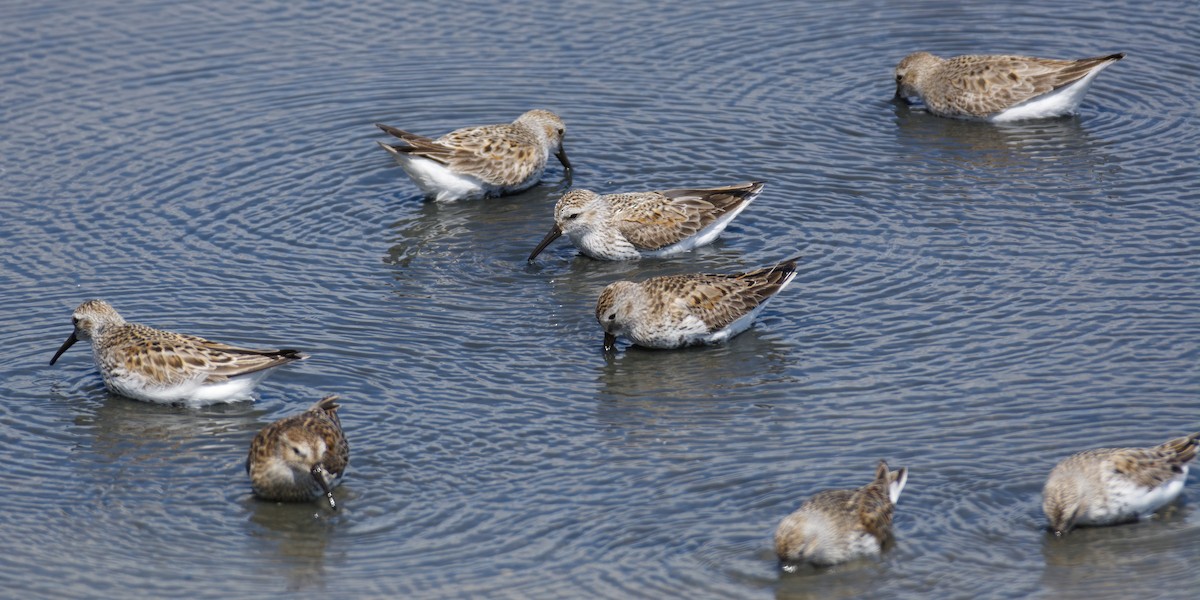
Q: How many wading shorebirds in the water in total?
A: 8